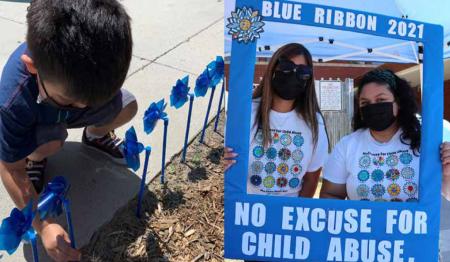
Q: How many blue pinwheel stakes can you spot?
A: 7